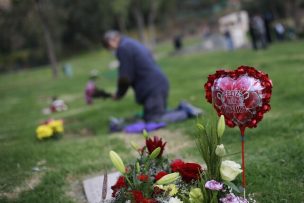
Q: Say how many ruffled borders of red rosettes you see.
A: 1